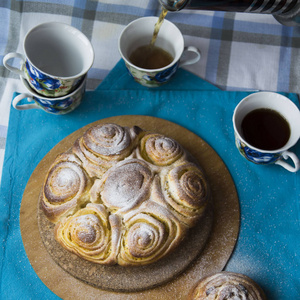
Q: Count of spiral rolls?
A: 8